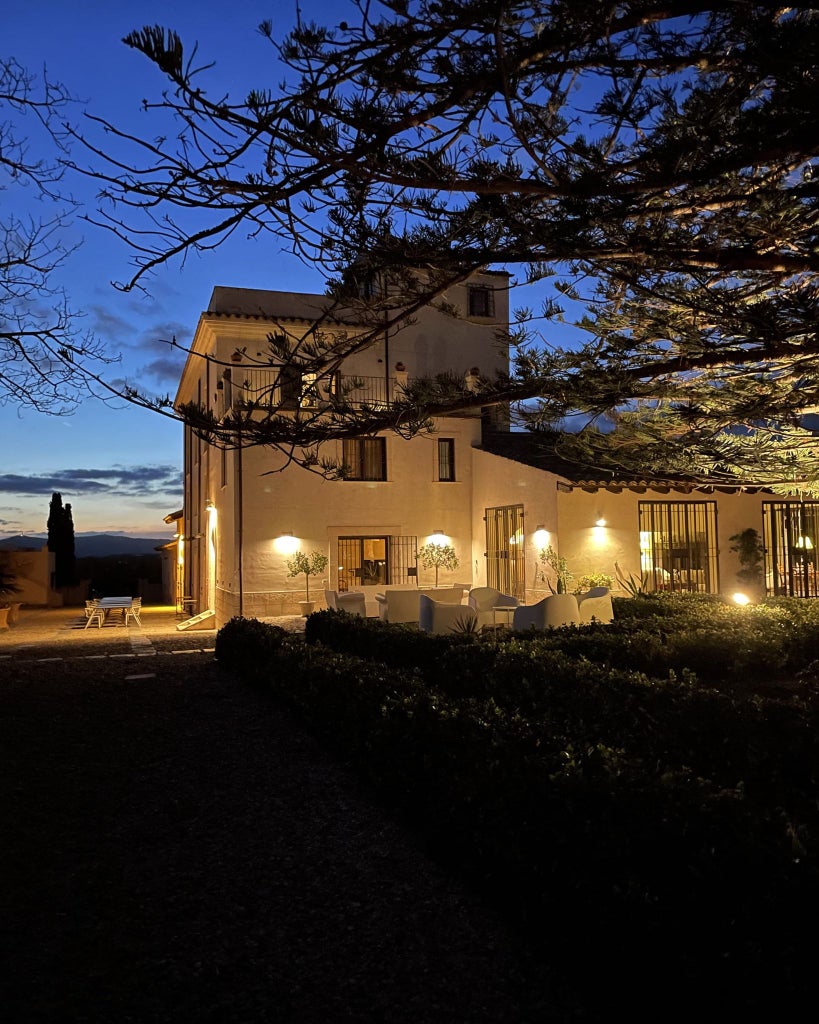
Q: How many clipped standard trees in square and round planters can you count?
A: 2